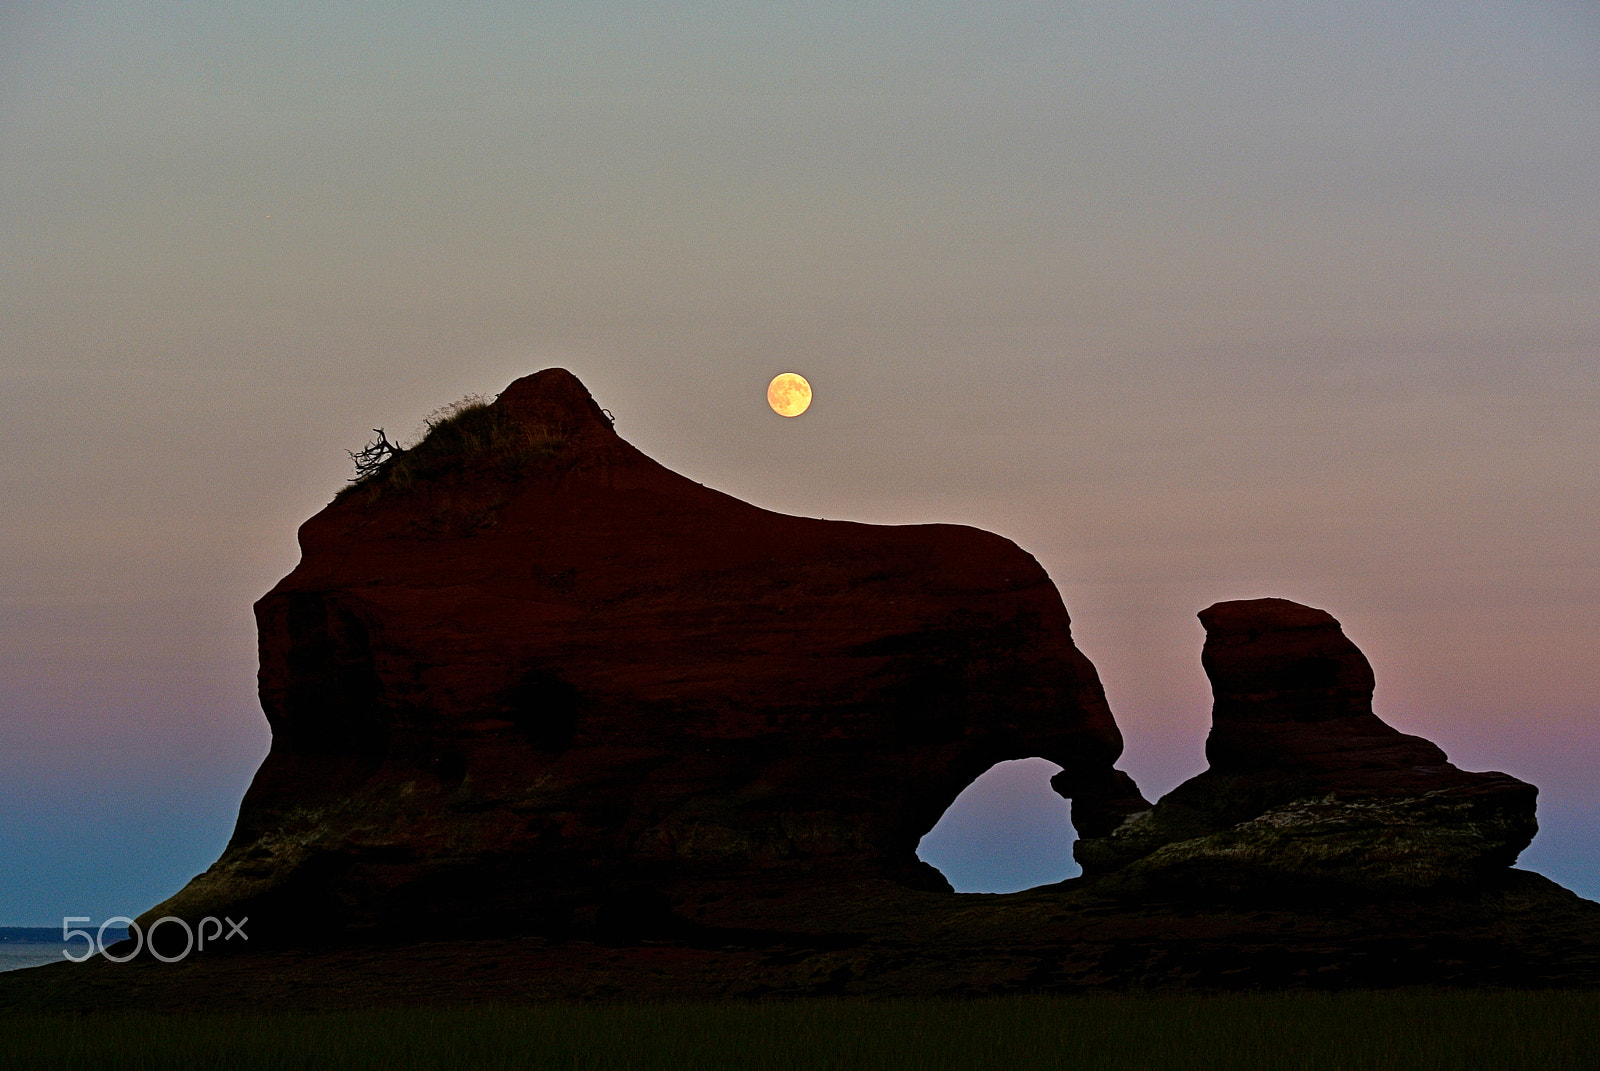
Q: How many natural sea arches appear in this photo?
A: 1